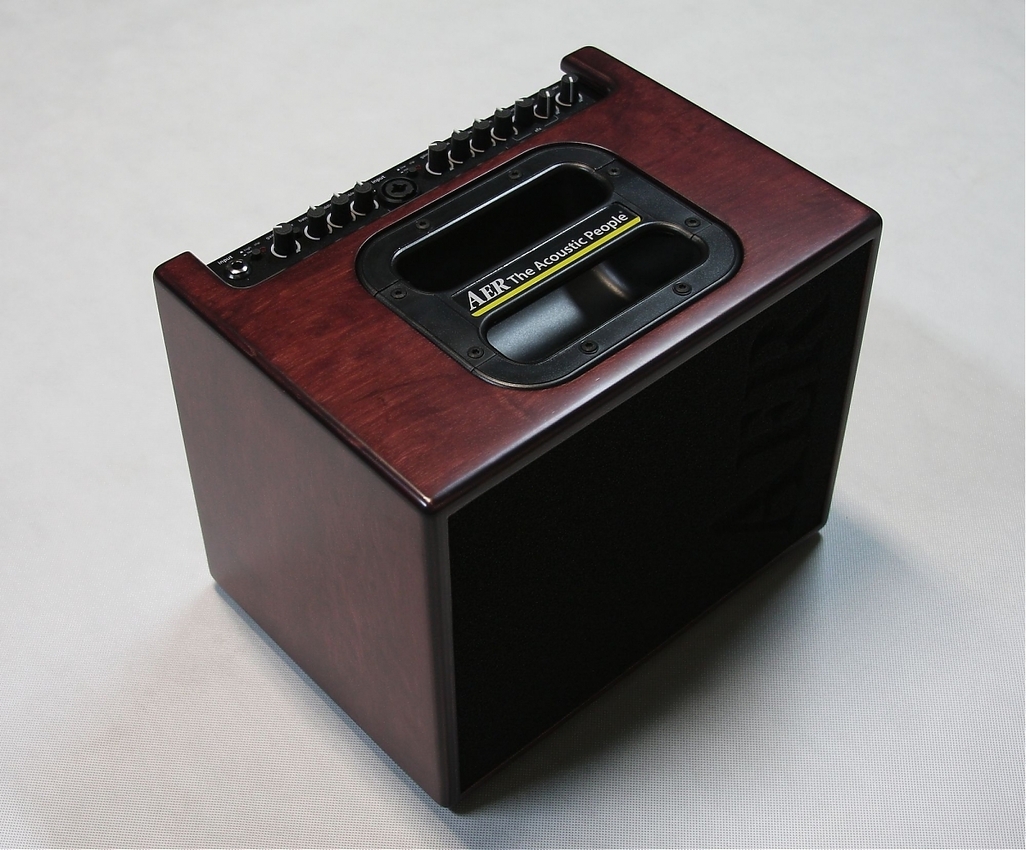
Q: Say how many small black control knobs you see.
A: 11